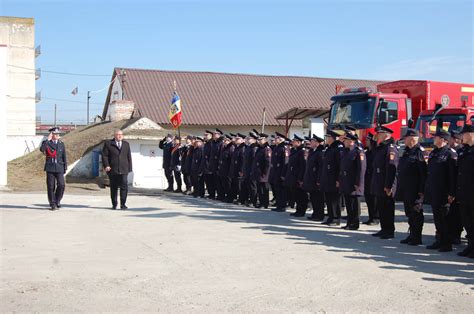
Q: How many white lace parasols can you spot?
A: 0